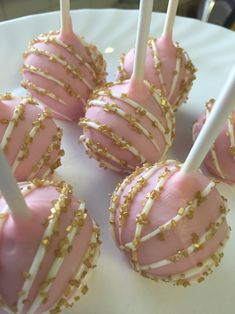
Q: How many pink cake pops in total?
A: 7